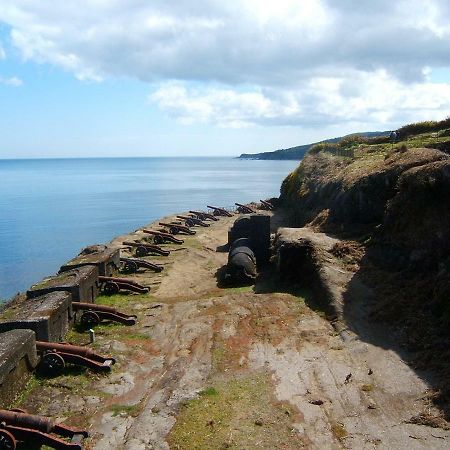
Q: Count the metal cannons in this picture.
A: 13